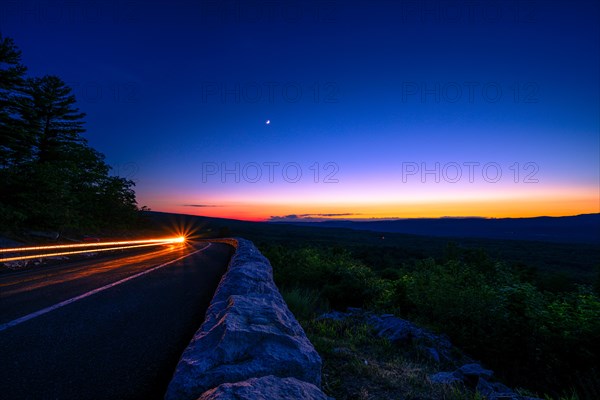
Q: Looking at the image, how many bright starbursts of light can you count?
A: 1